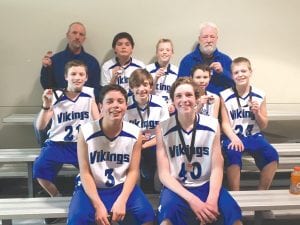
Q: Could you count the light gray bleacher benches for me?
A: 3